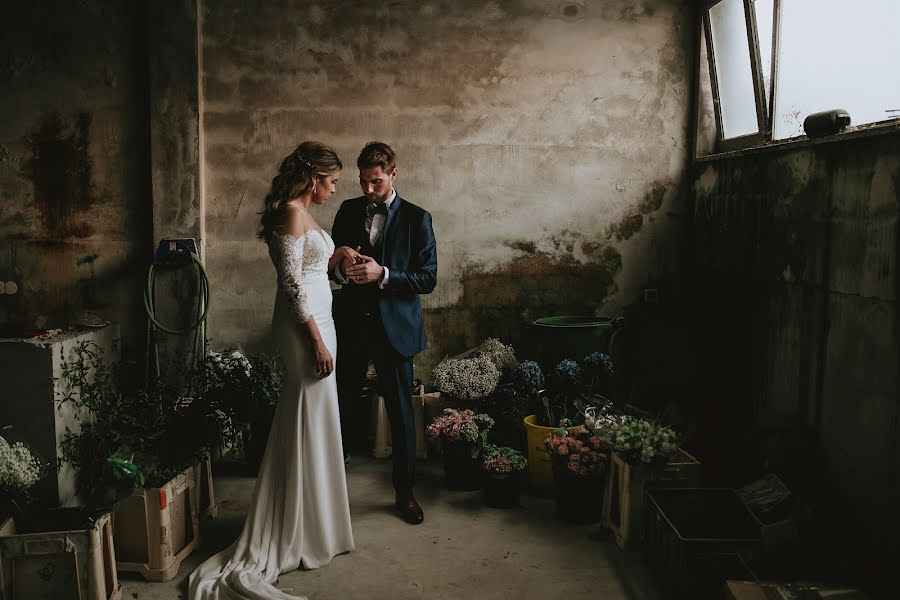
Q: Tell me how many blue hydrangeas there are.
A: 3